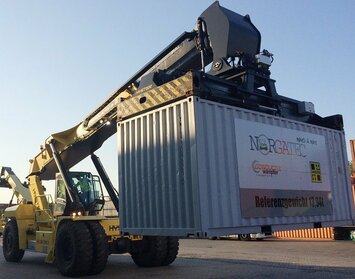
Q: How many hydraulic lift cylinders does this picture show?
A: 2